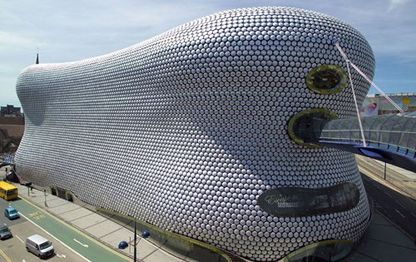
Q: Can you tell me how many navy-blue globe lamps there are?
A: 2